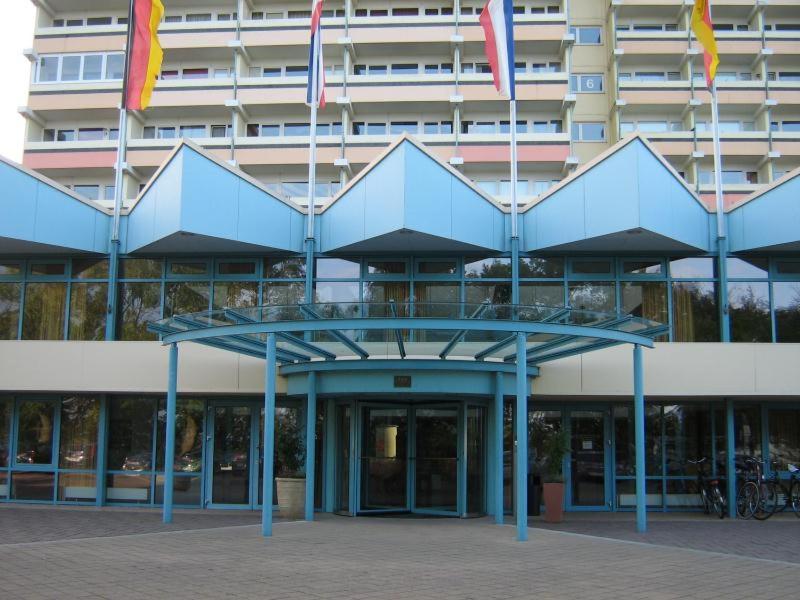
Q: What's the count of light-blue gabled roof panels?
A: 5